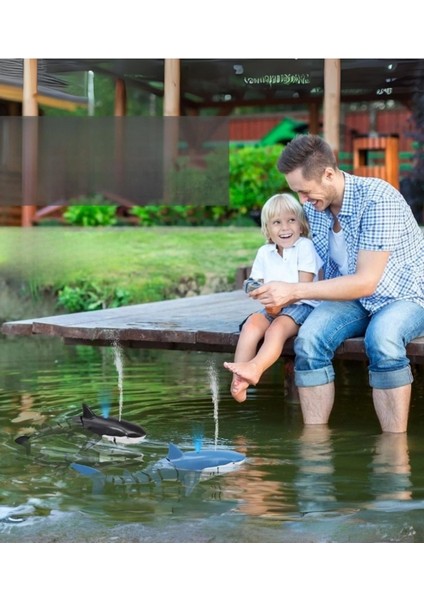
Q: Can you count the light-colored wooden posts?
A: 3